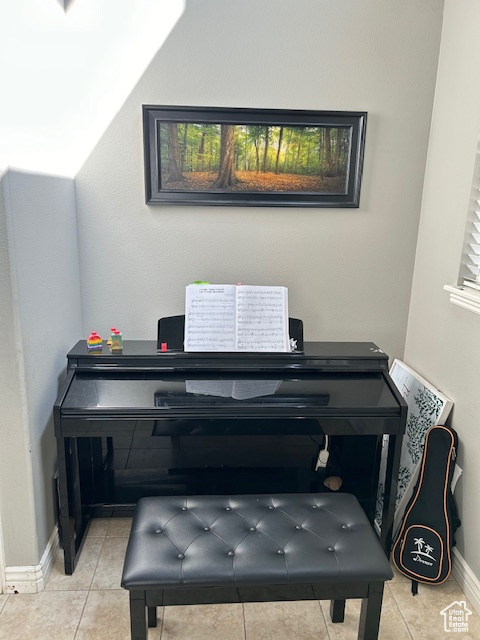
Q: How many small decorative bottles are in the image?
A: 3